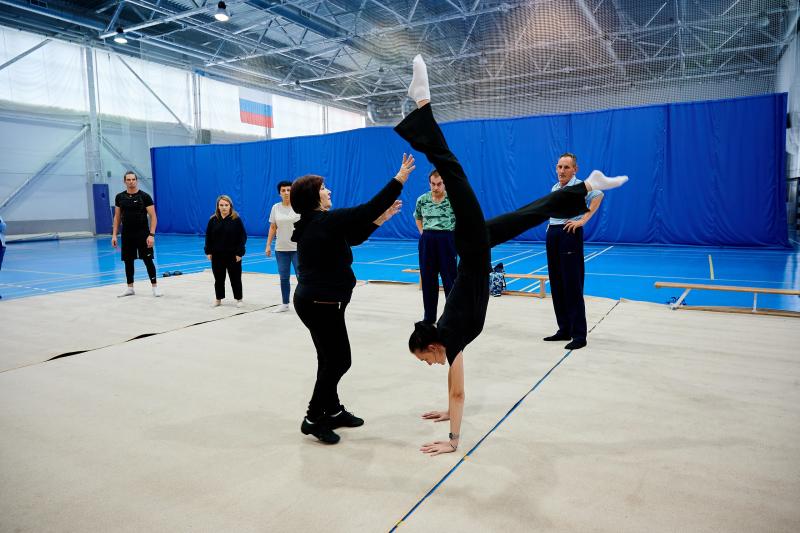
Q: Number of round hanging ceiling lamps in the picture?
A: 2